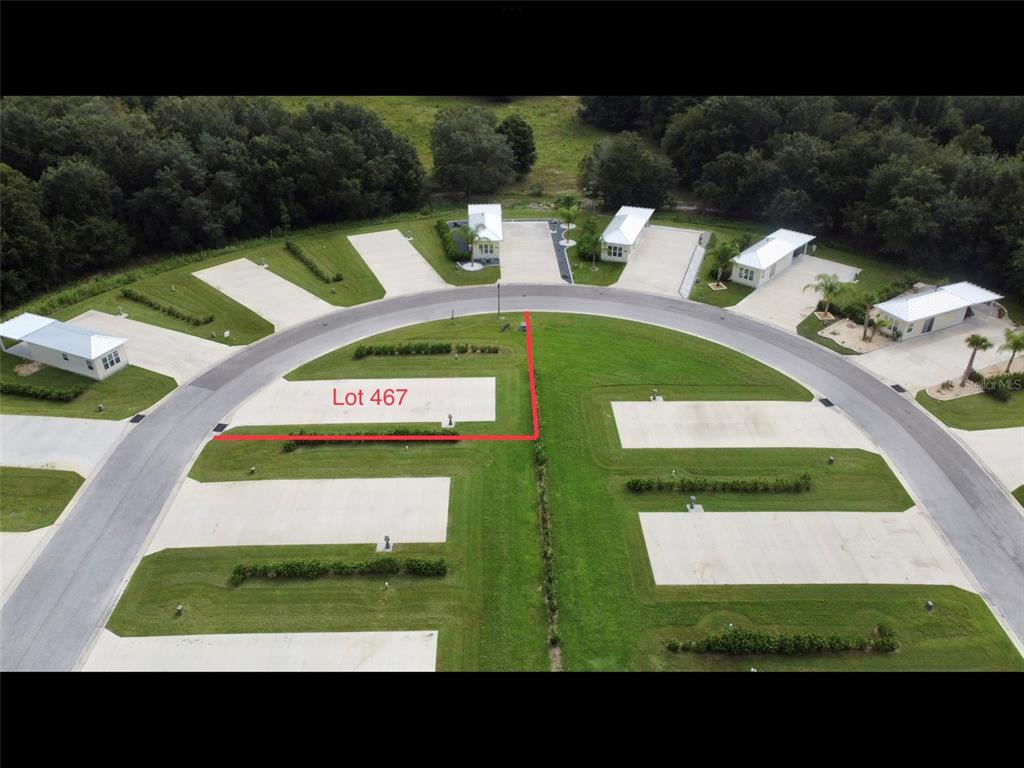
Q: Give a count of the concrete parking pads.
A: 15